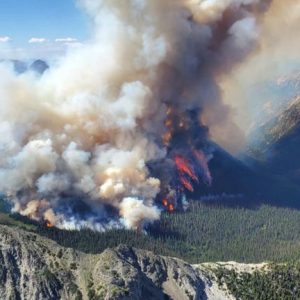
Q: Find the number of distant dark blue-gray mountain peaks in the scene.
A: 2